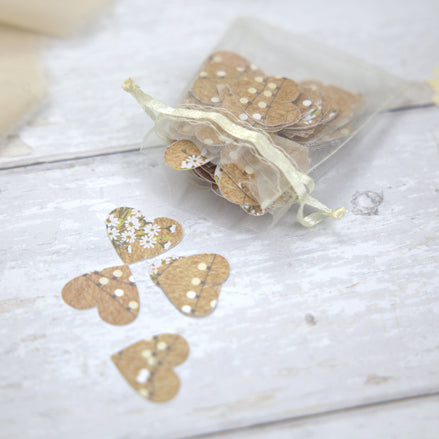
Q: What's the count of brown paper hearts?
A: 4